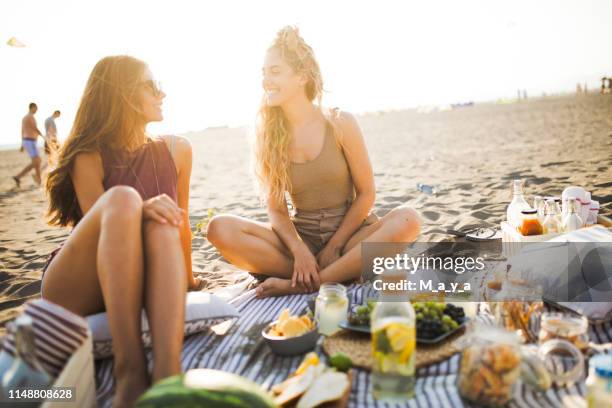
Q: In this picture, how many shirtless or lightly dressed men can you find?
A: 2